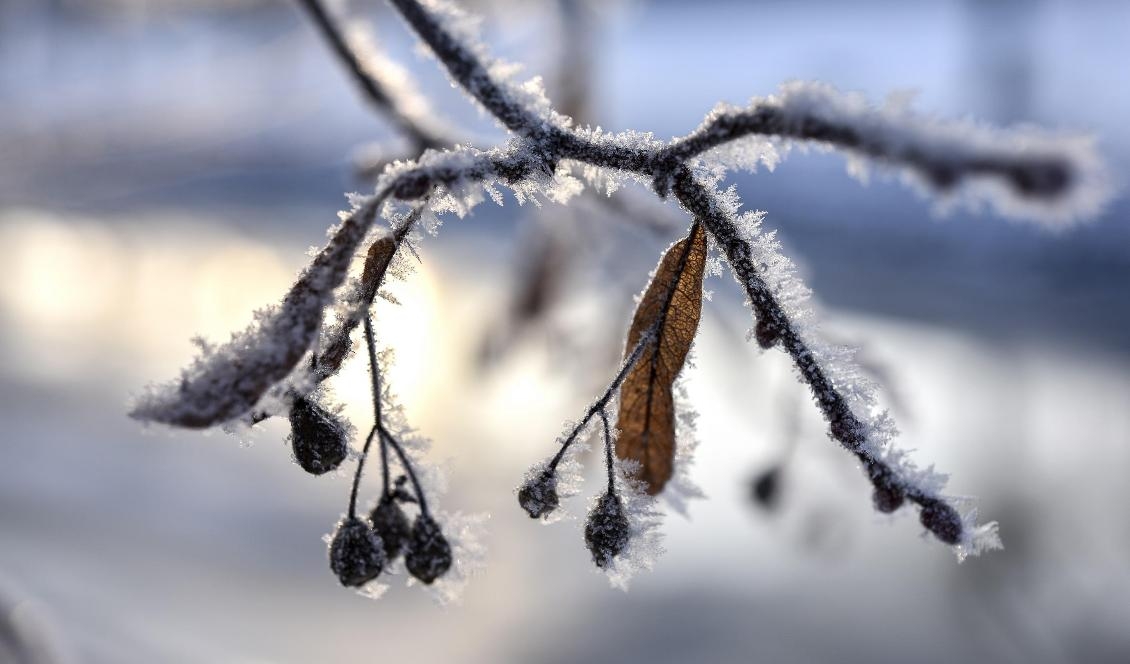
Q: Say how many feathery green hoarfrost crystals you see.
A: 0